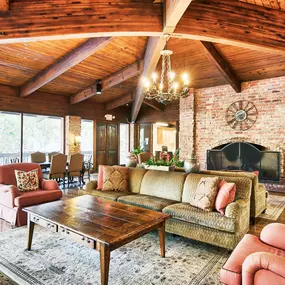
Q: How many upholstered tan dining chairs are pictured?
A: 4